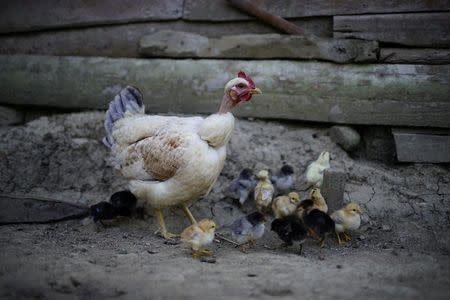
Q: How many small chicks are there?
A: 13